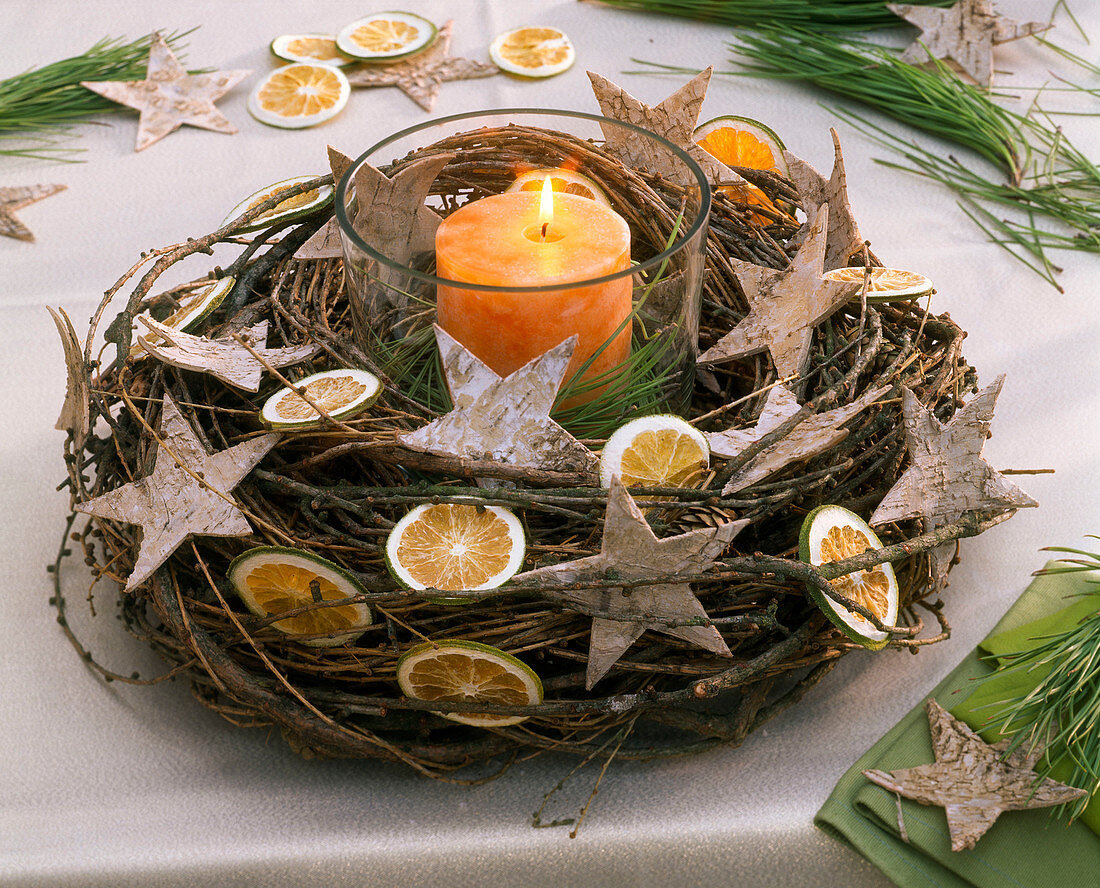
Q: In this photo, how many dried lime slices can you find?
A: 15